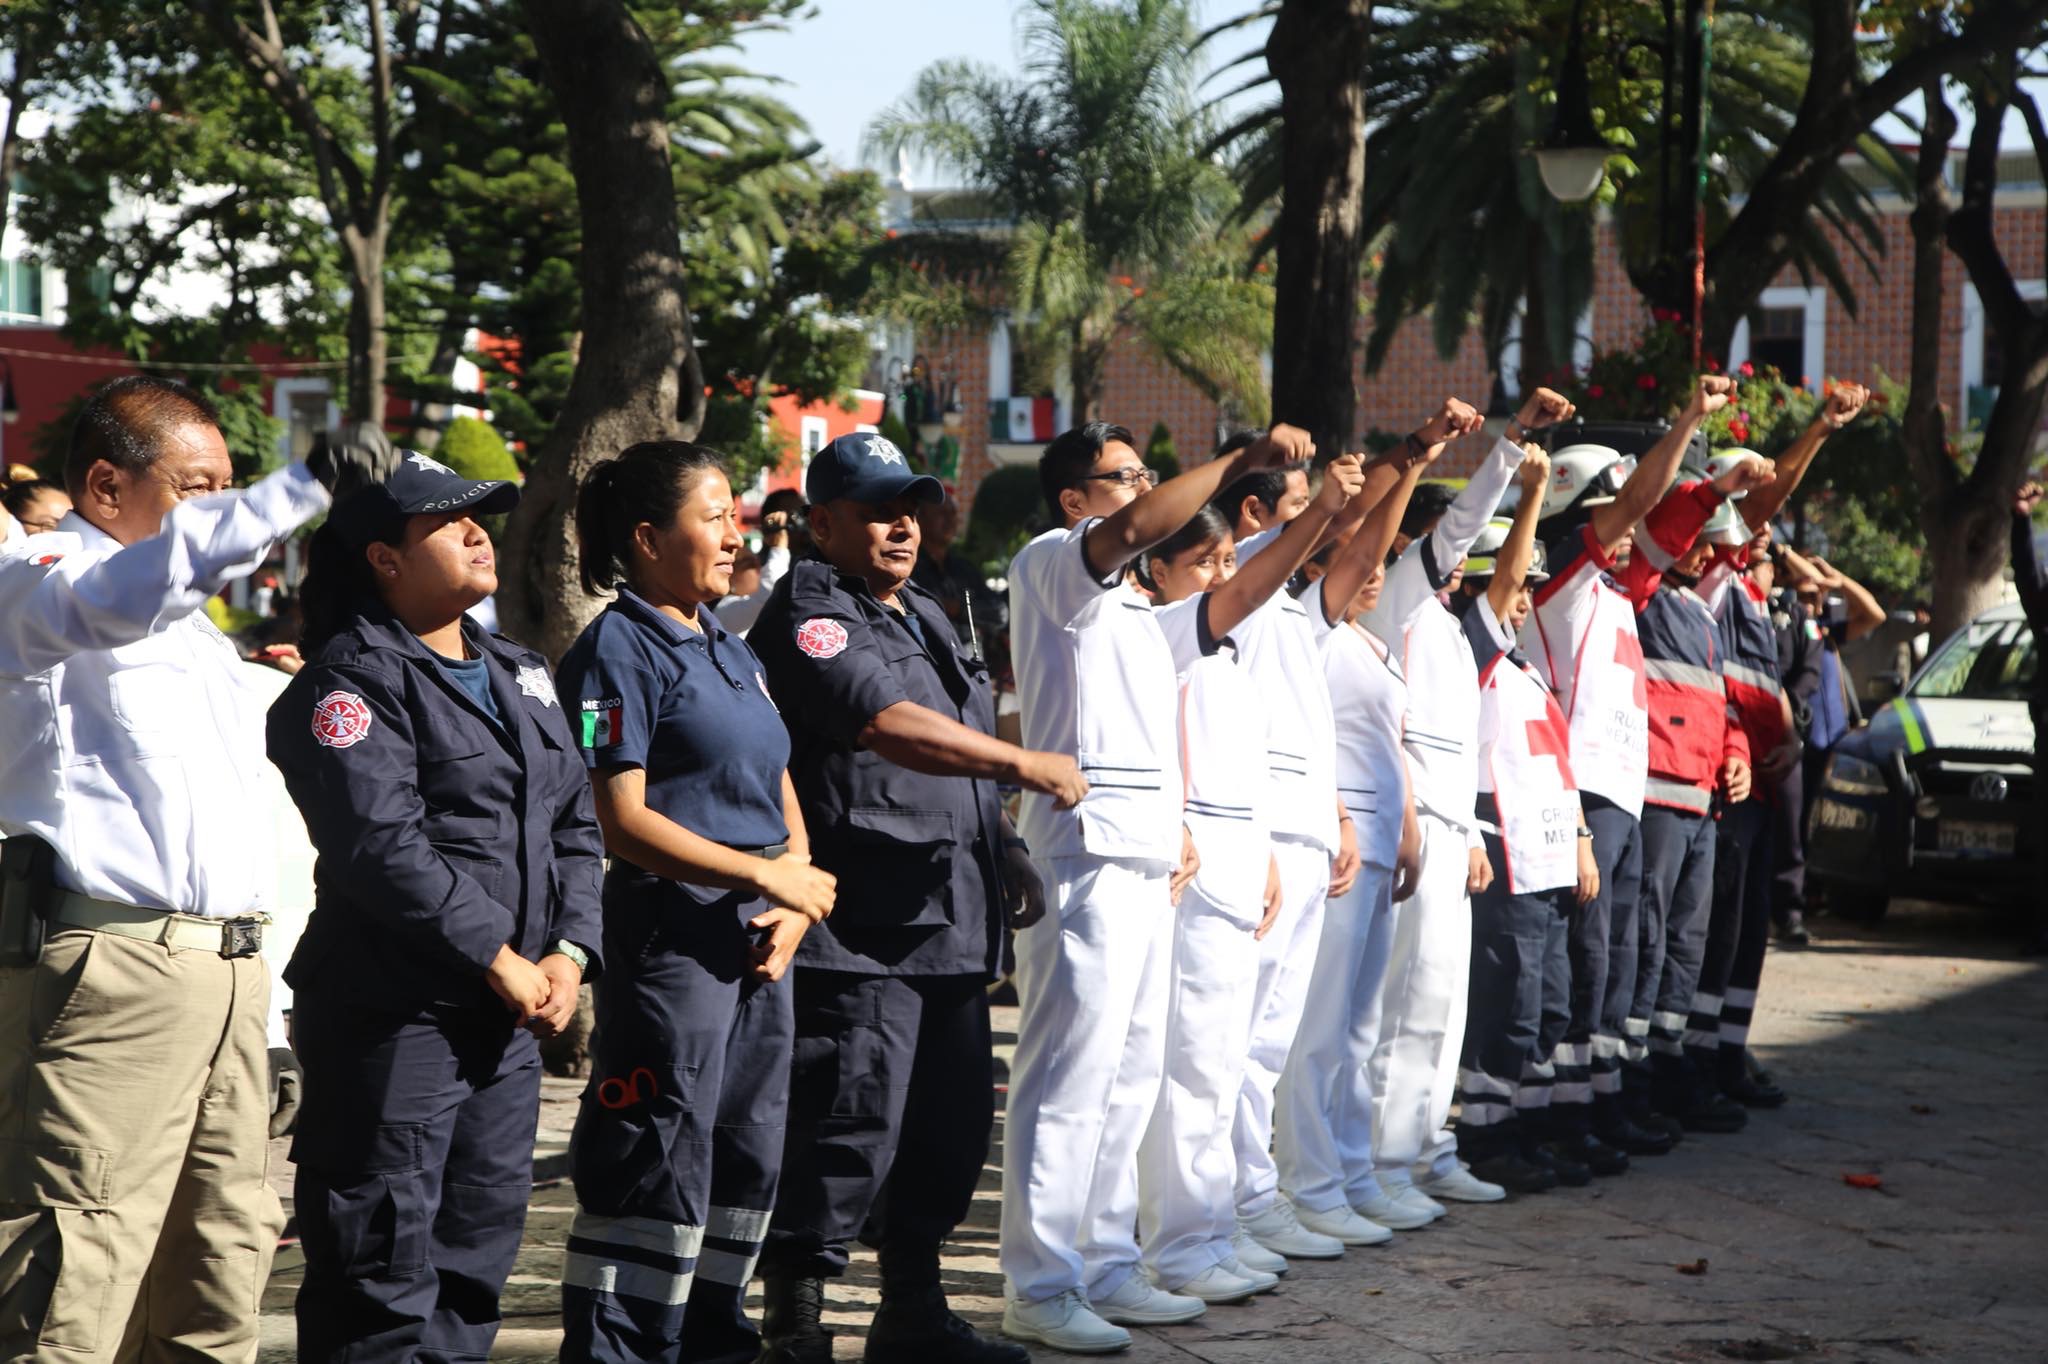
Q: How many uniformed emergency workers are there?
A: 13